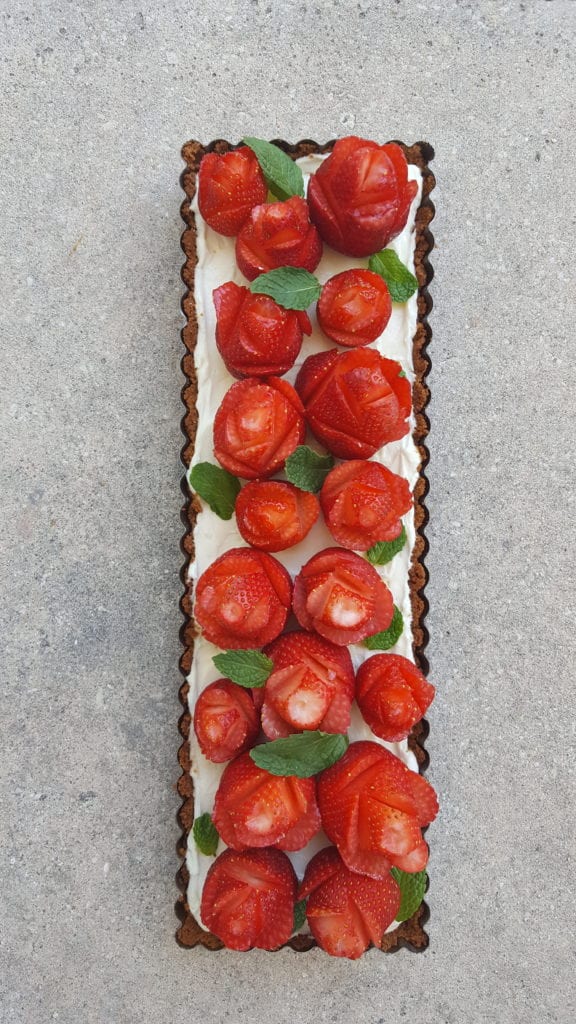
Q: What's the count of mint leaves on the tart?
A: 12